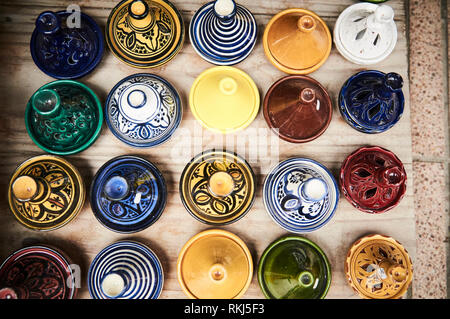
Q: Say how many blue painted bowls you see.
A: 7